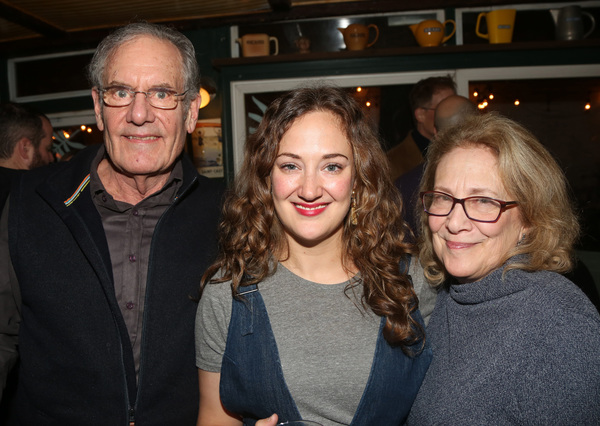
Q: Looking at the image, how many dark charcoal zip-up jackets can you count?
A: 1